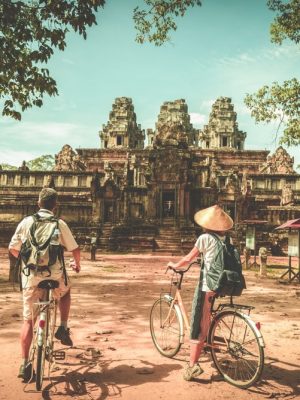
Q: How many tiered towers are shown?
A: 3